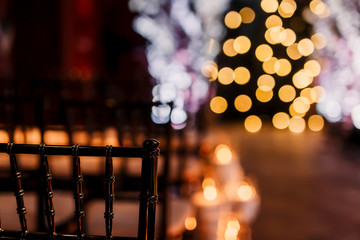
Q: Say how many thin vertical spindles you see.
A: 4